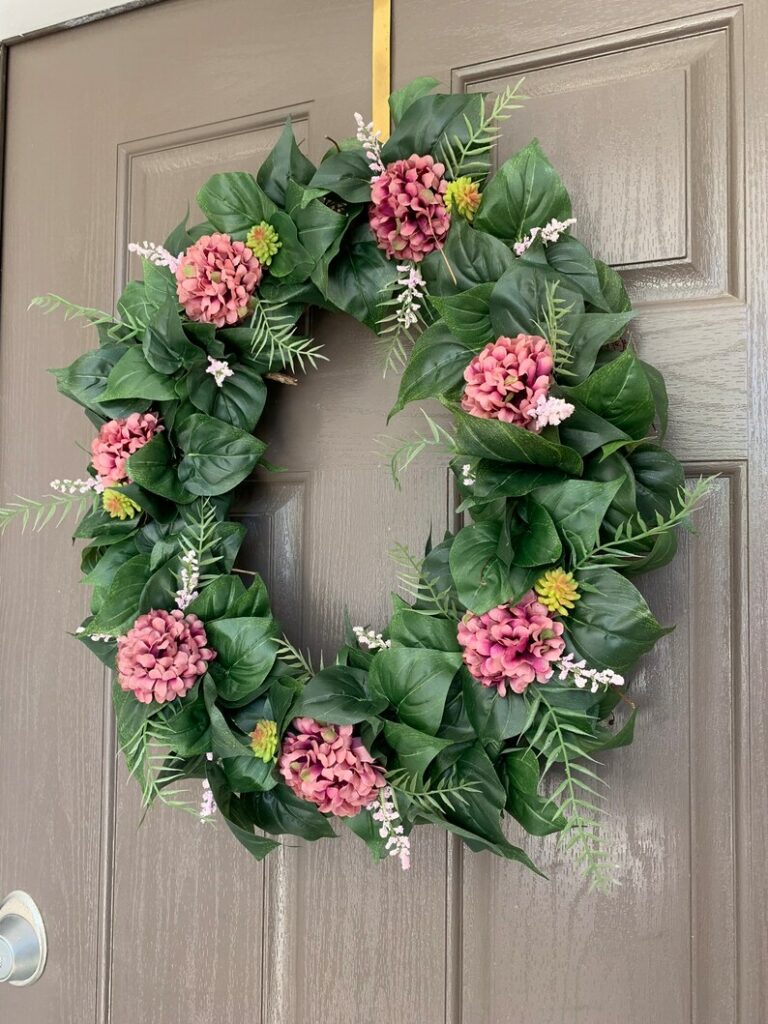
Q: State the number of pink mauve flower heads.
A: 7